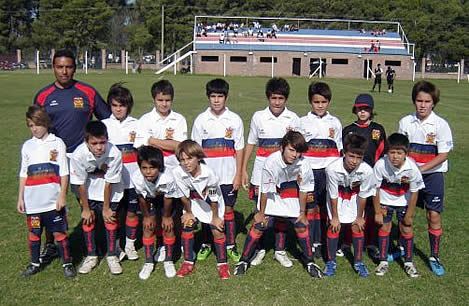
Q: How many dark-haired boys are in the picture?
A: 12